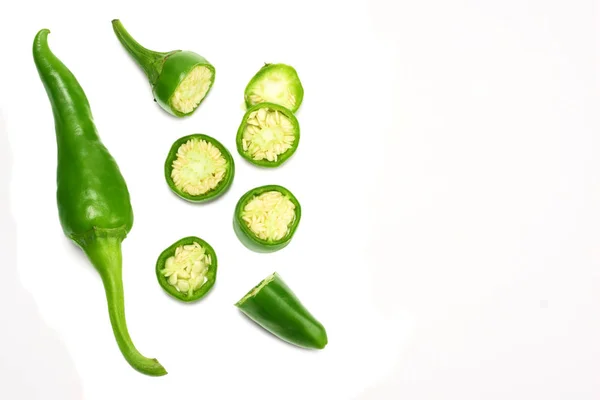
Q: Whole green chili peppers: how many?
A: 1